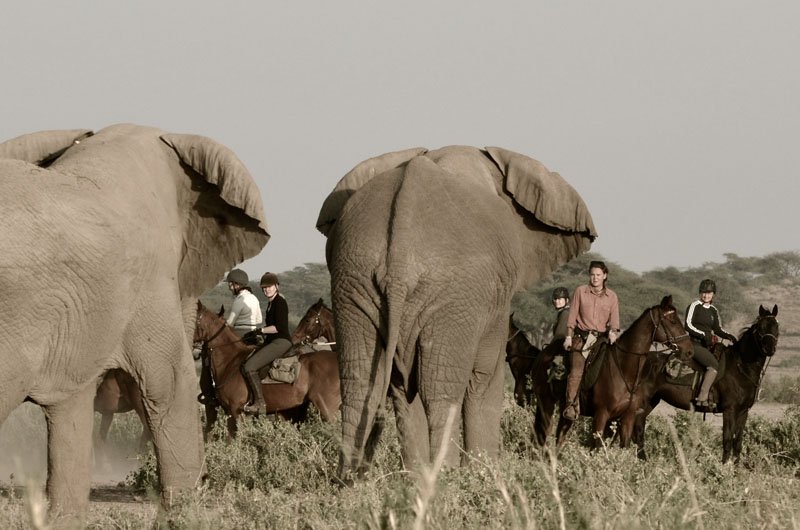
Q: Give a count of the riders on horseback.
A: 5